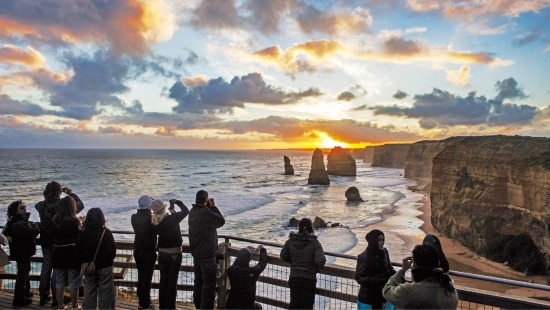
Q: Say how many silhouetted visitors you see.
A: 12